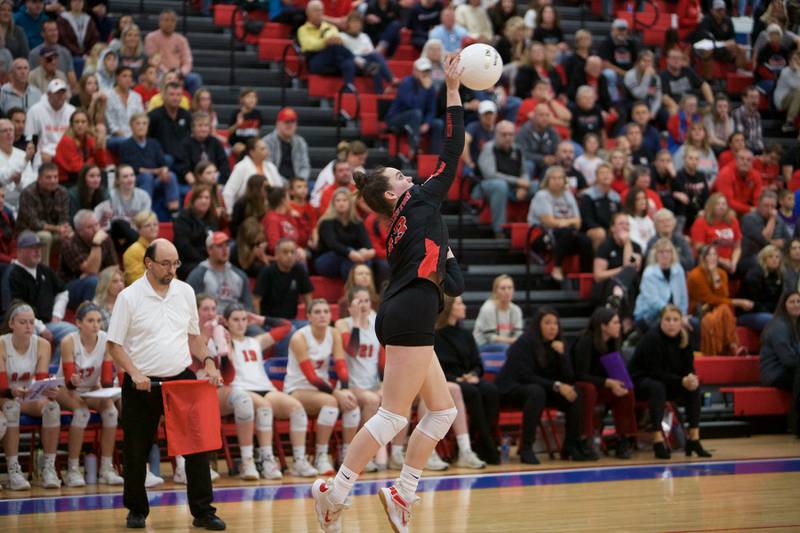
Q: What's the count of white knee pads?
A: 12